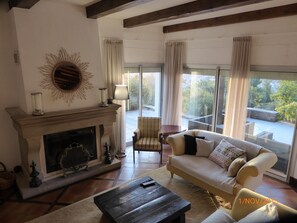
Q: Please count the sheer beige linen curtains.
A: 3